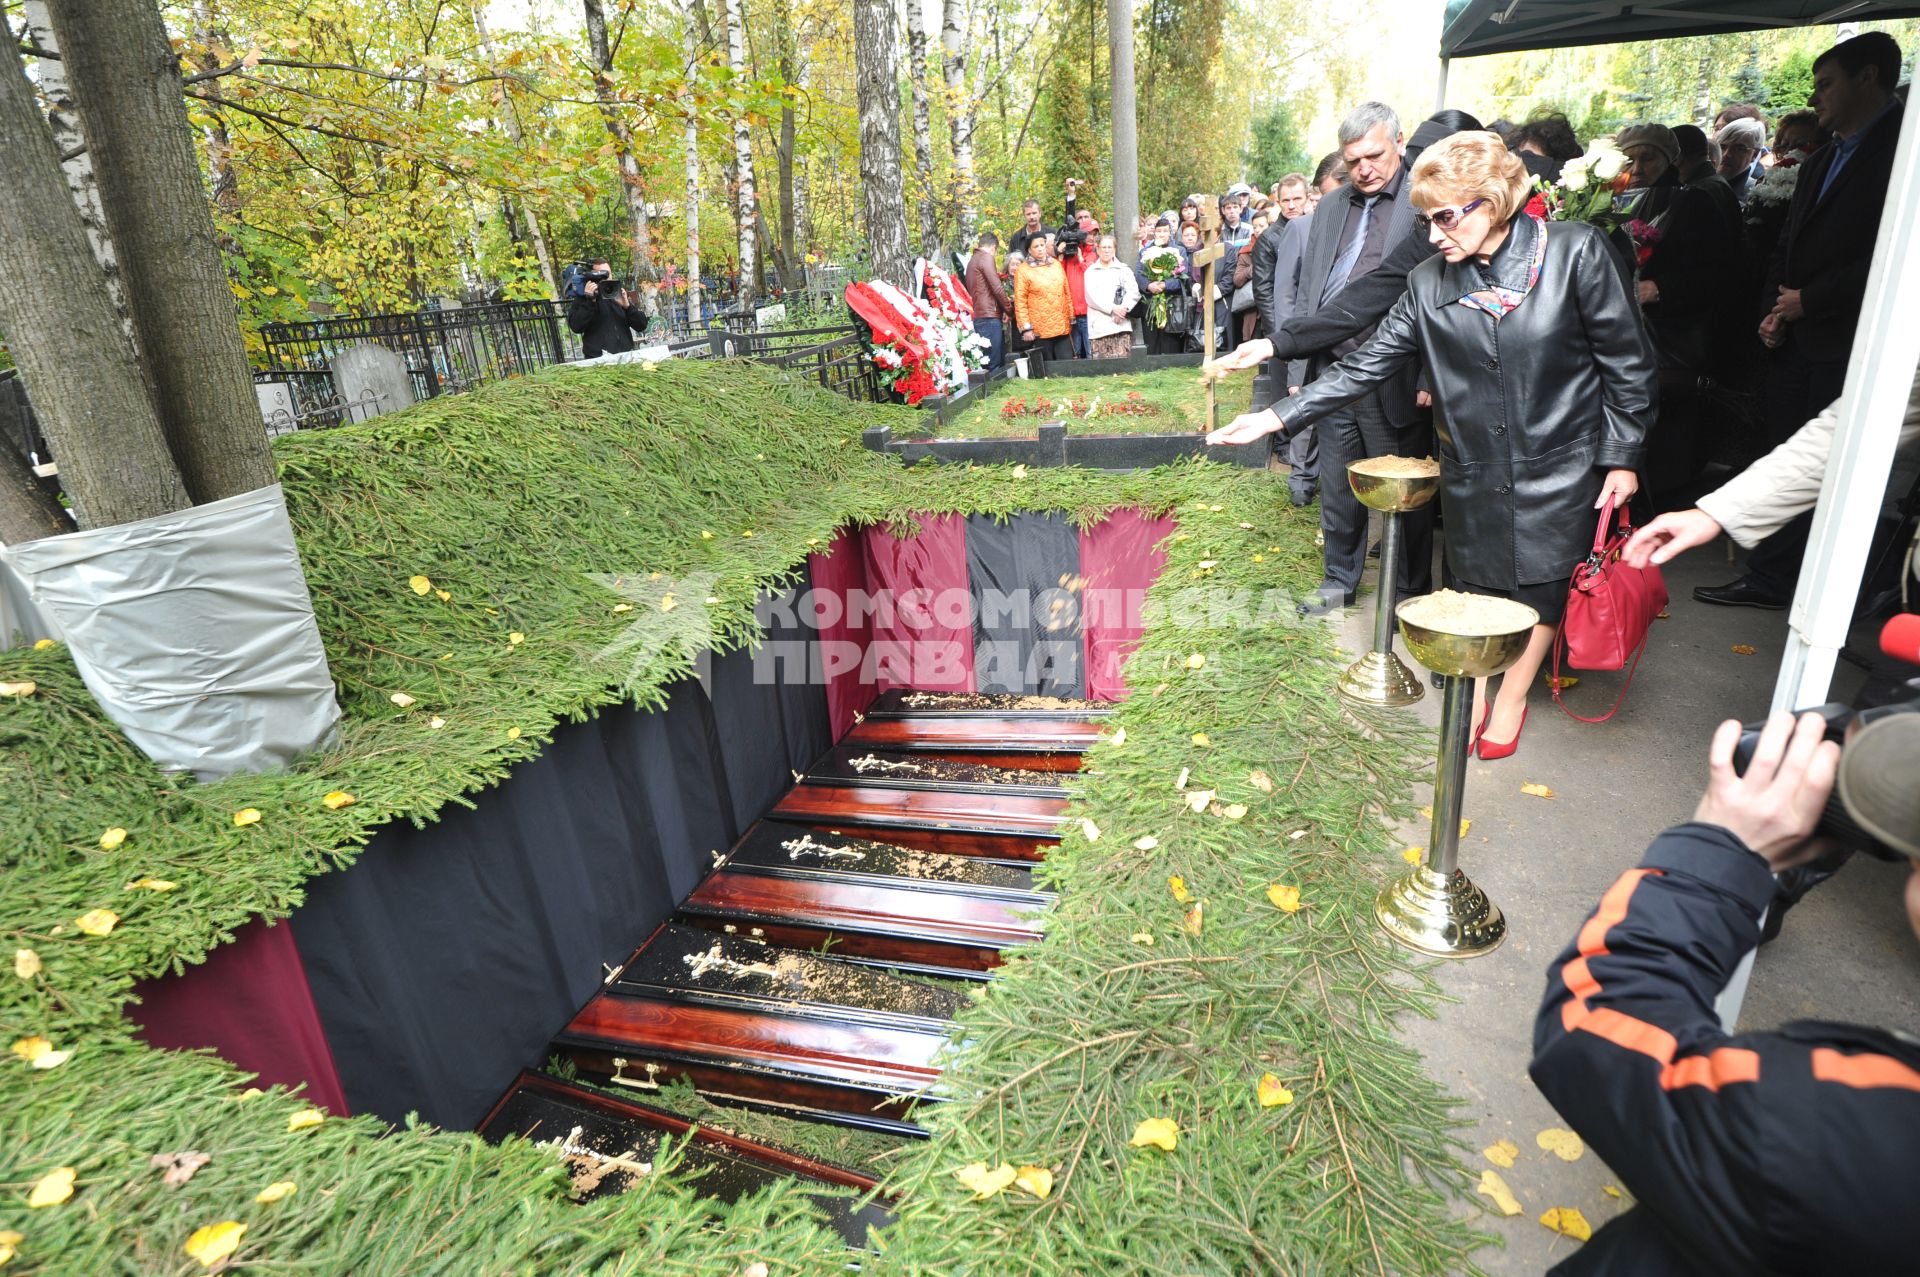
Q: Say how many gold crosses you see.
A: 5